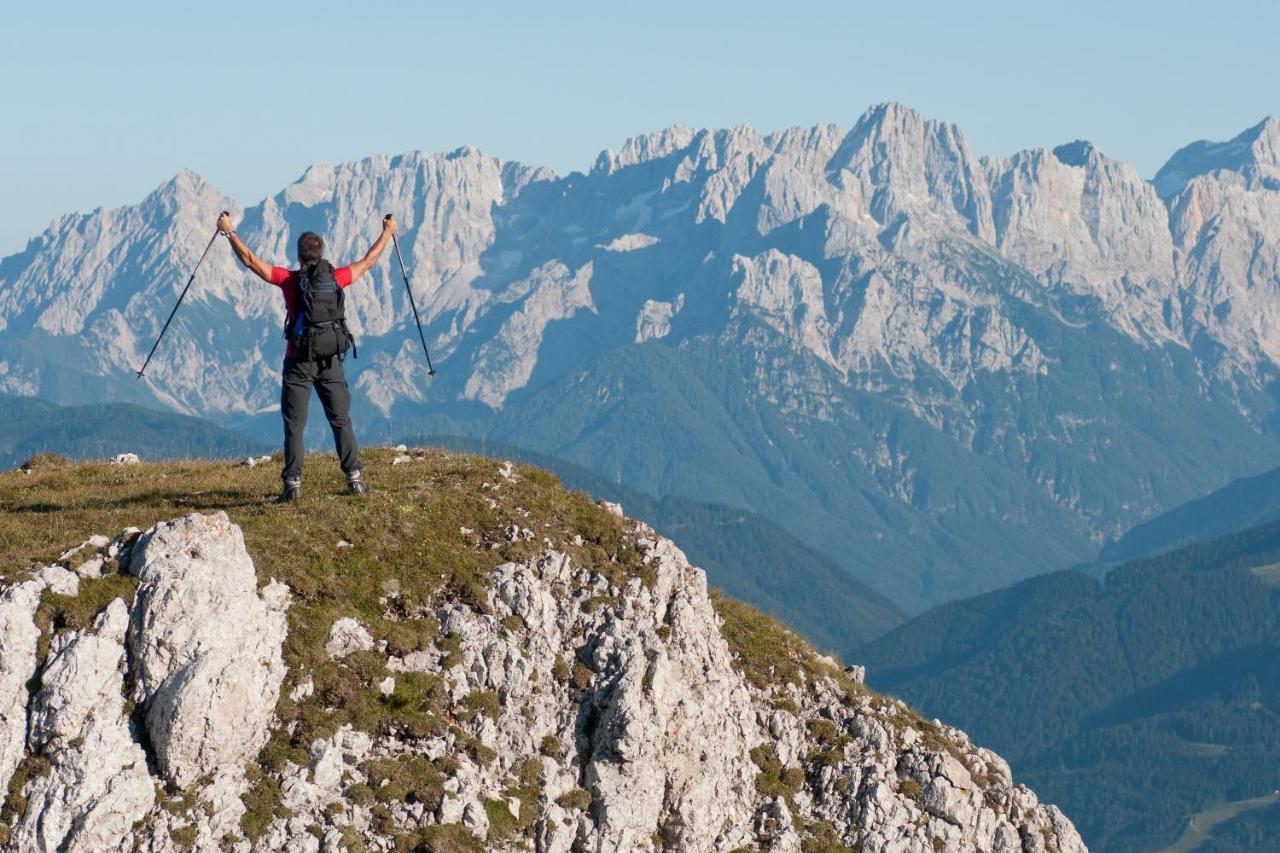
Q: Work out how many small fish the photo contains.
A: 0